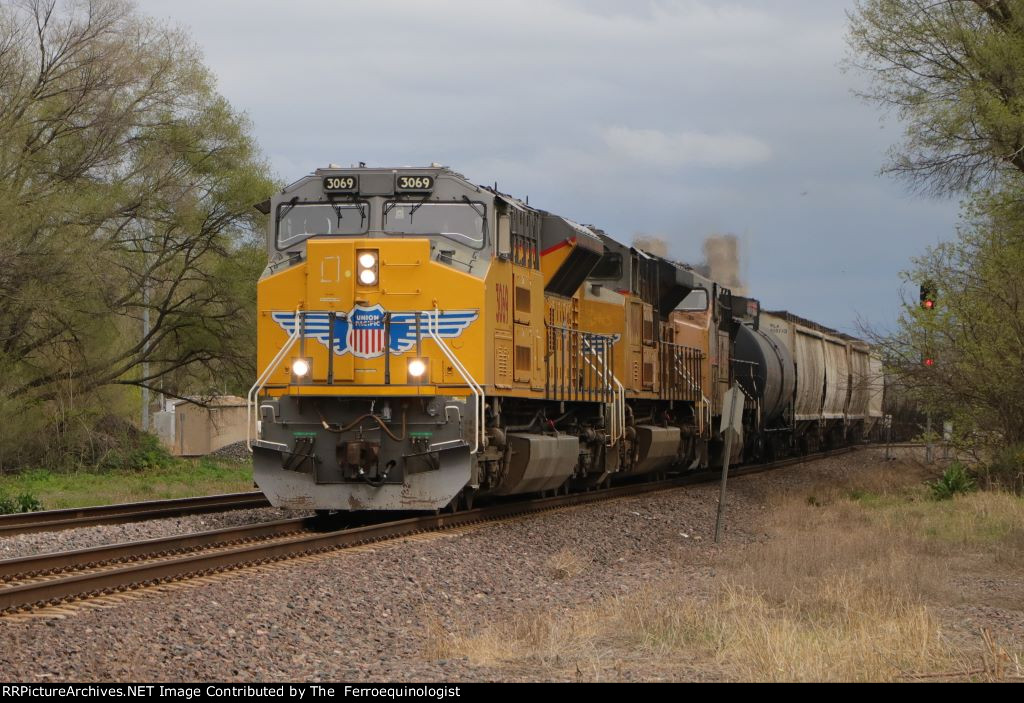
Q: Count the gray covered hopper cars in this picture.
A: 4